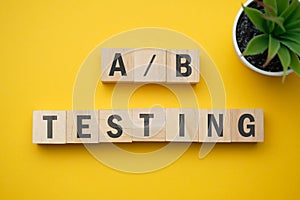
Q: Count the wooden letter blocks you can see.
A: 10